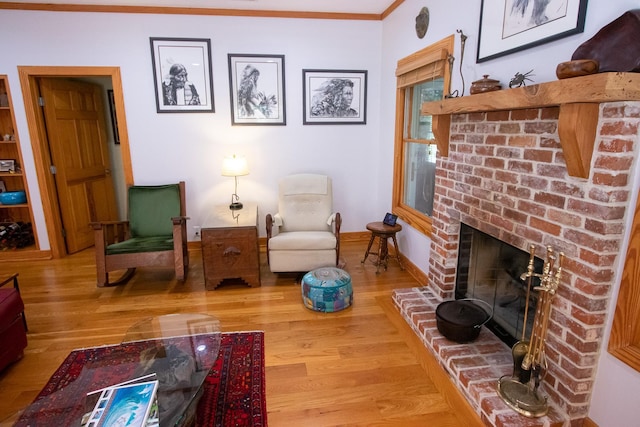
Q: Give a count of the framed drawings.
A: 4